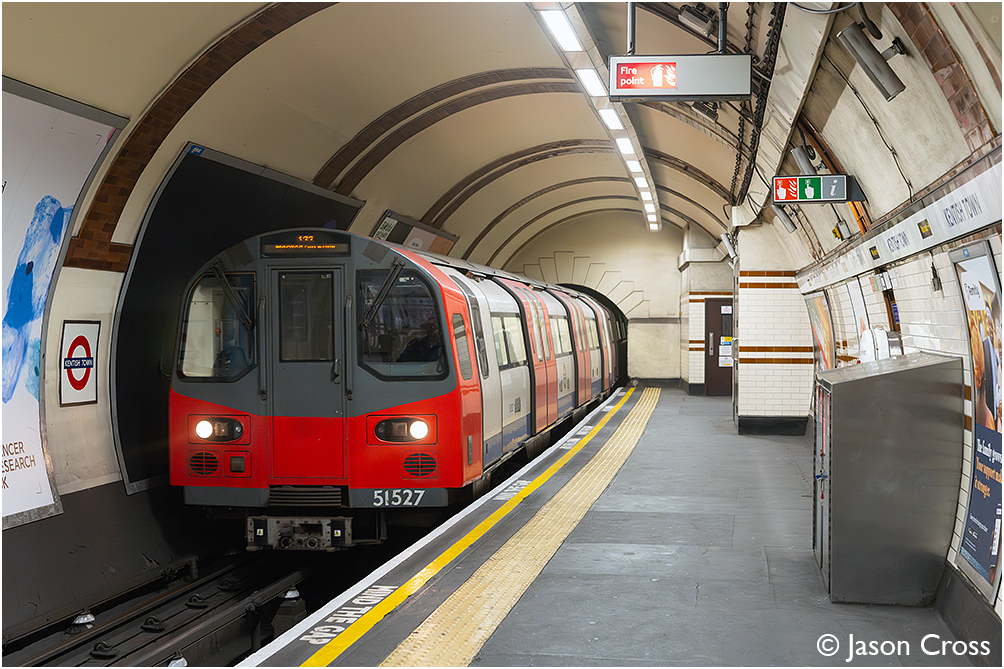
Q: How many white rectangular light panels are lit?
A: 10